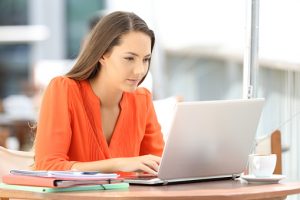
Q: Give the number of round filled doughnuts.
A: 0